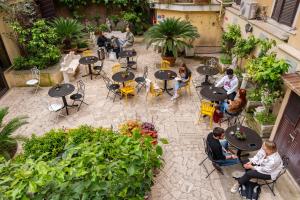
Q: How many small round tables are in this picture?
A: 8